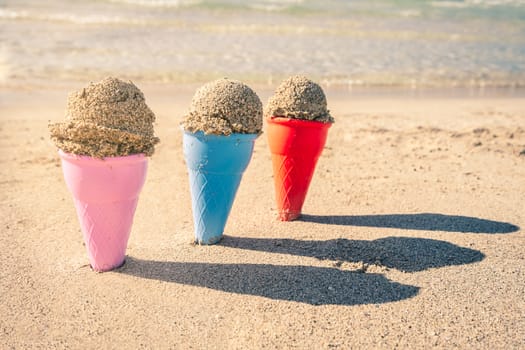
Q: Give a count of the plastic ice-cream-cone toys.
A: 3